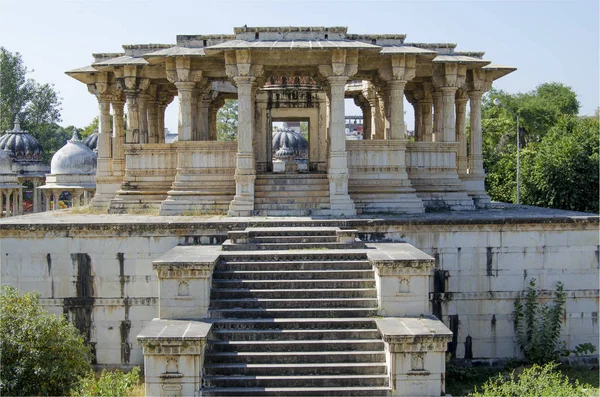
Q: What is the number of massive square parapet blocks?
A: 4